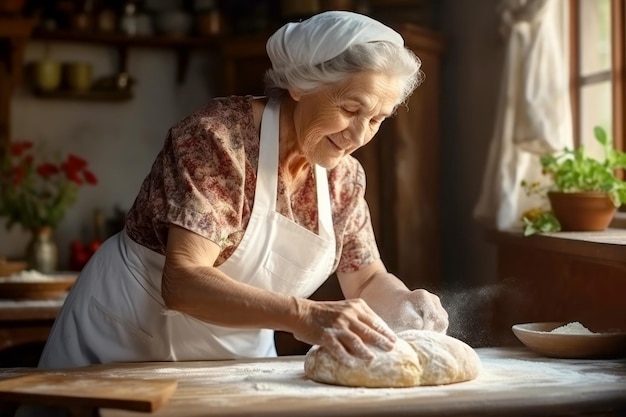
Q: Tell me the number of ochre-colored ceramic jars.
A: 2